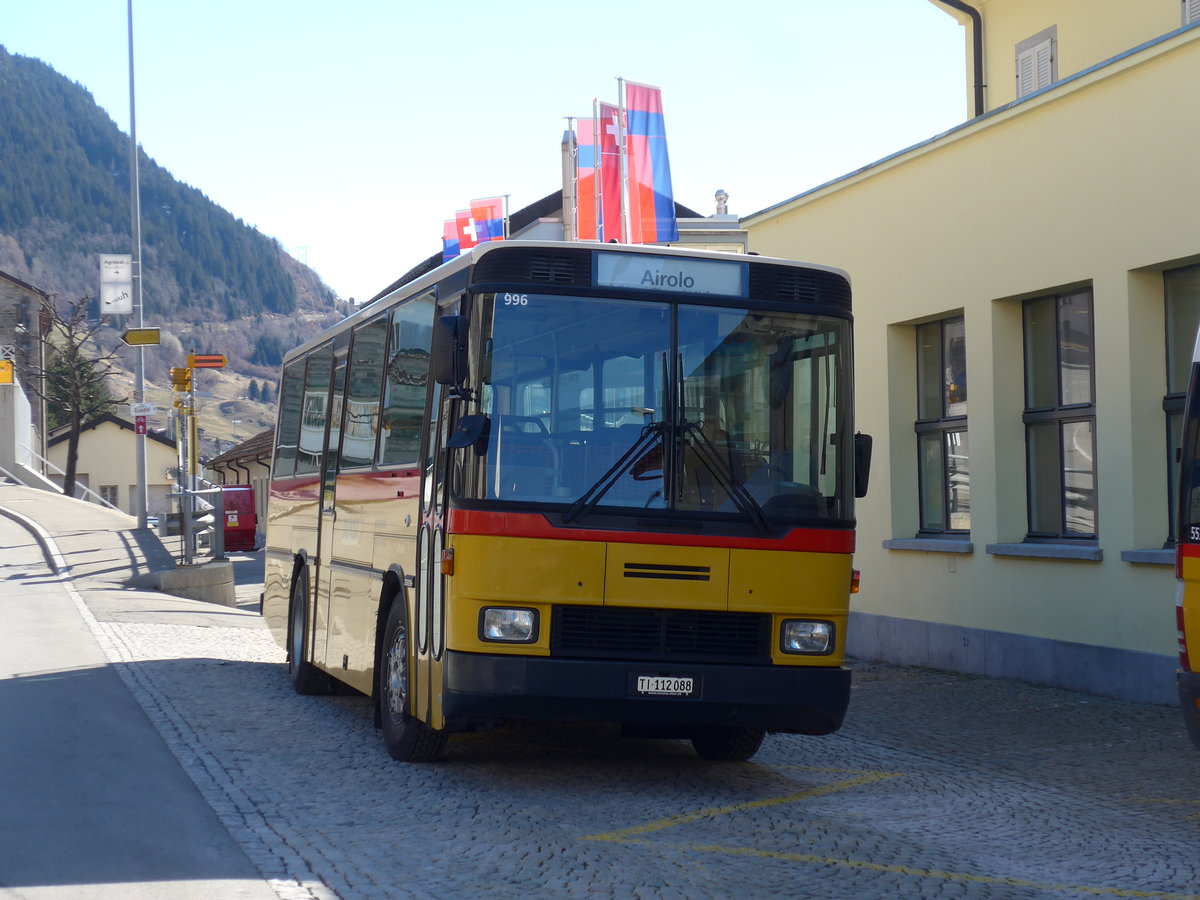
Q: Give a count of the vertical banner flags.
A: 6